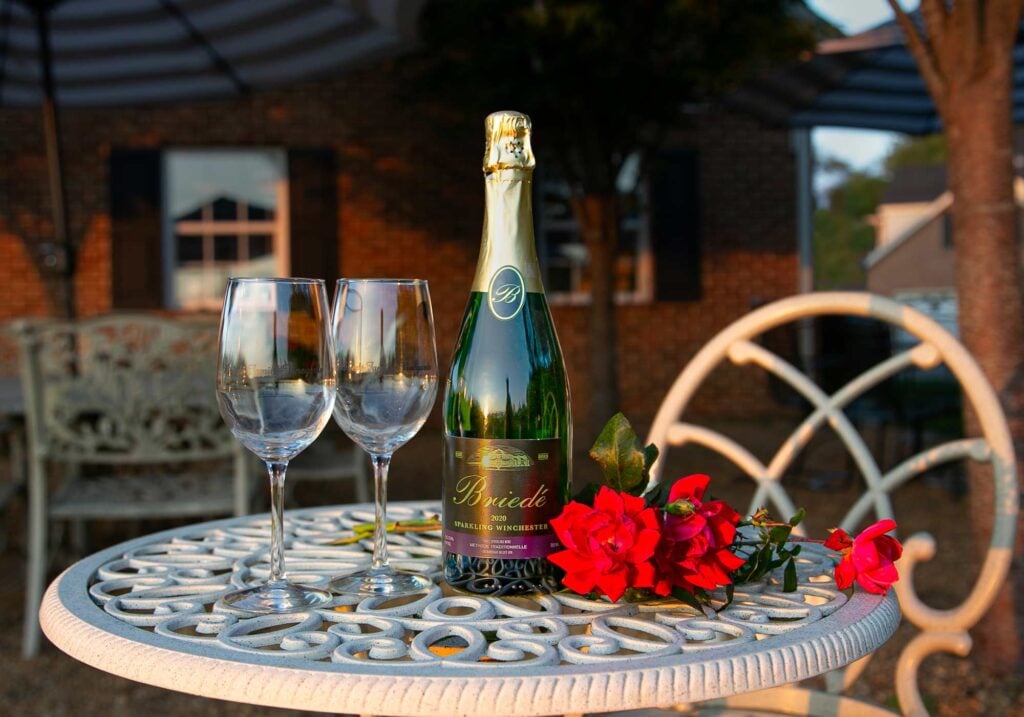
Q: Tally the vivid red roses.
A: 3